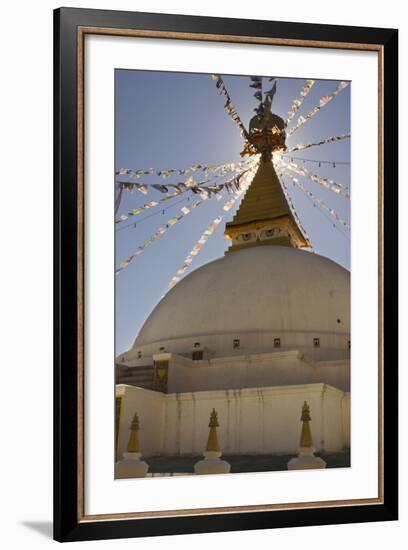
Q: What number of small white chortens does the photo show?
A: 3